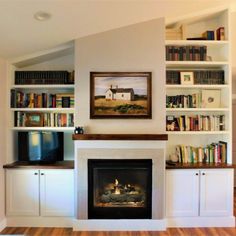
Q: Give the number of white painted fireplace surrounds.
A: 1